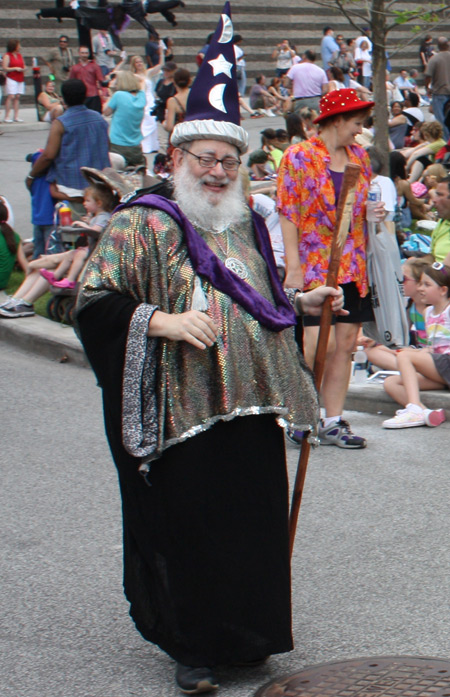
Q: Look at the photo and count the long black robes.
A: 1